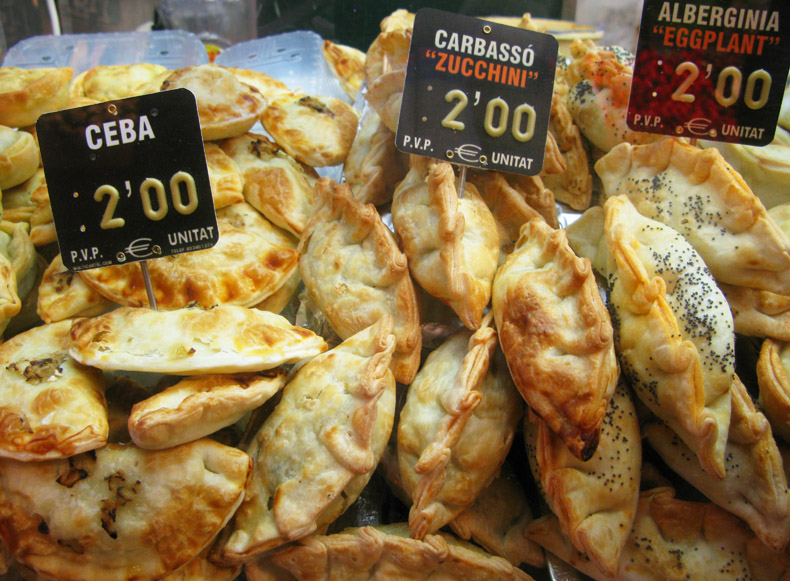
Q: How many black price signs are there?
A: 3